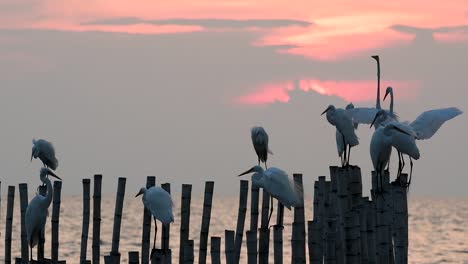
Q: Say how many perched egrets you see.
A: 11